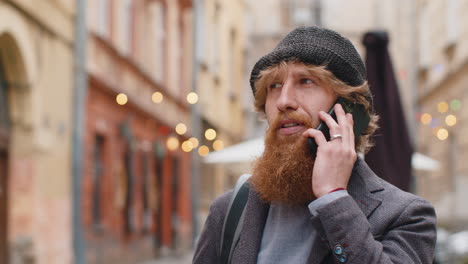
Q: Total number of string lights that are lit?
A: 15